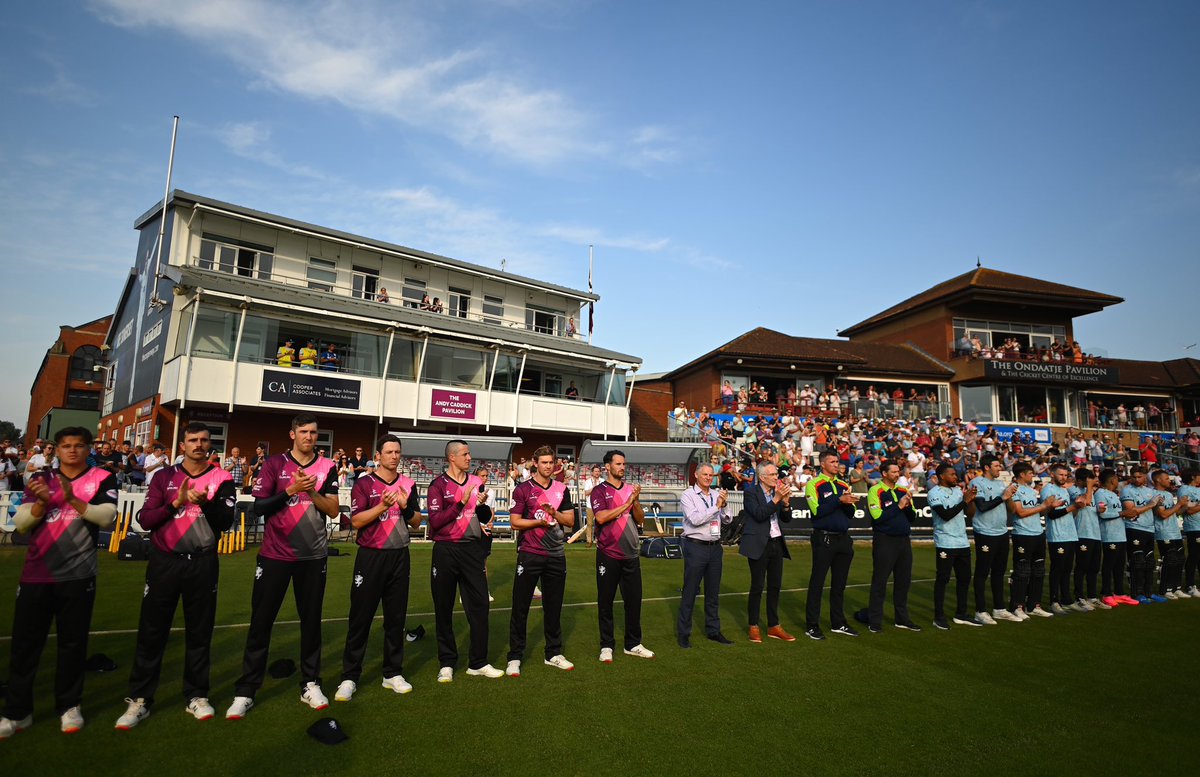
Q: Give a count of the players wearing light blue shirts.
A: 9